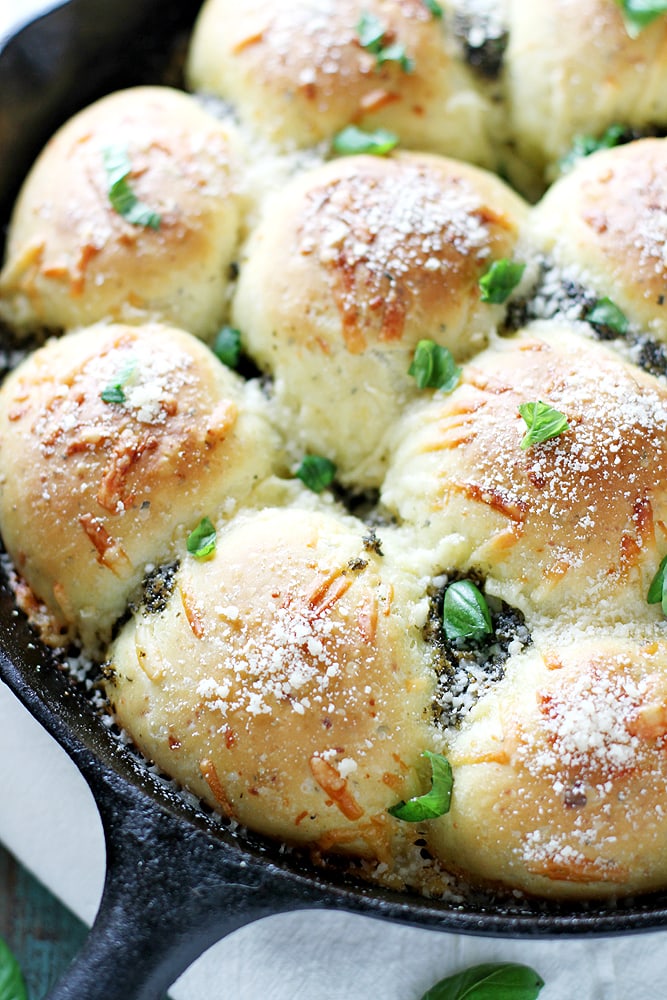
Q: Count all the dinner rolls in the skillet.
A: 9